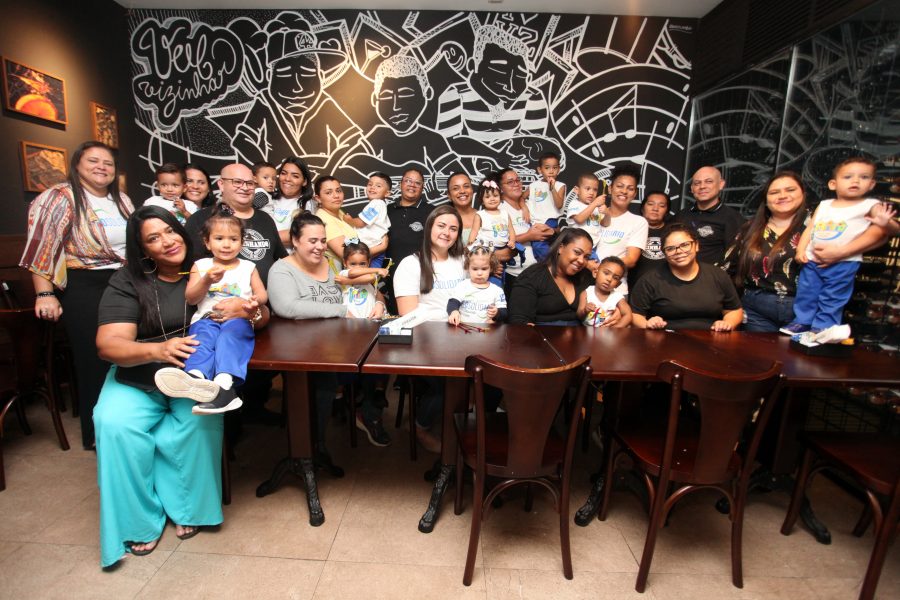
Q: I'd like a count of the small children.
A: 11